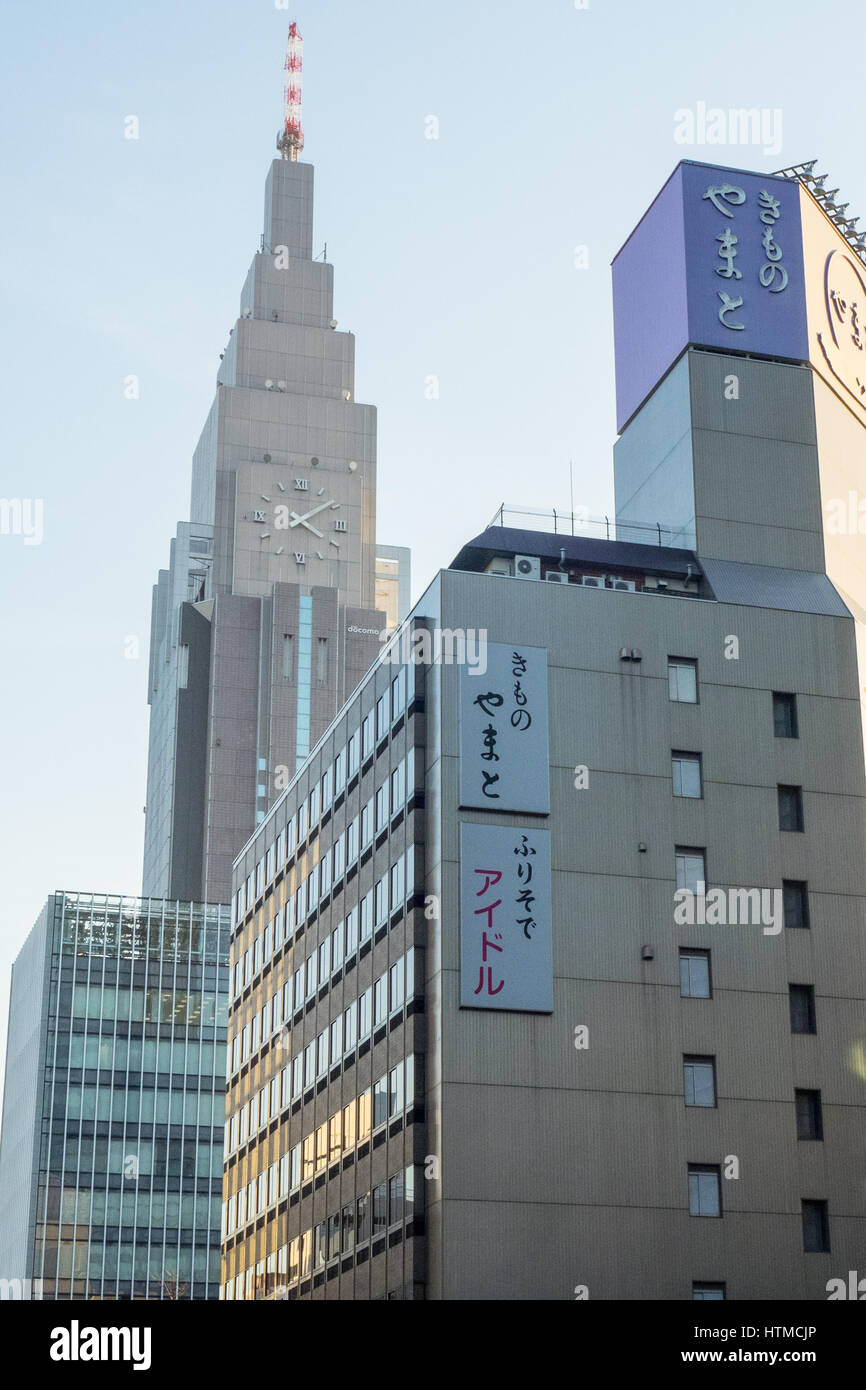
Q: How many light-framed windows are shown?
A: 7